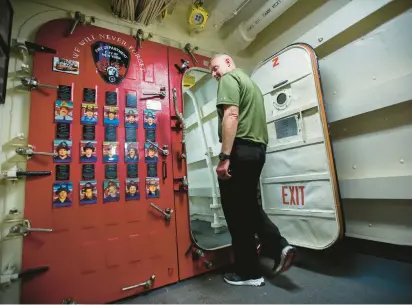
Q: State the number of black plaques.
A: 14